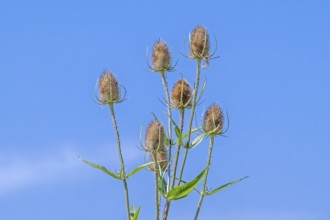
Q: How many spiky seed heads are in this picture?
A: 7